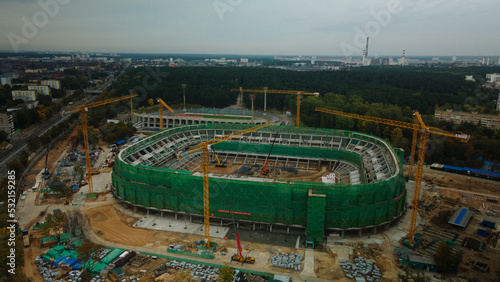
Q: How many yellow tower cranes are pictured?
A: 6